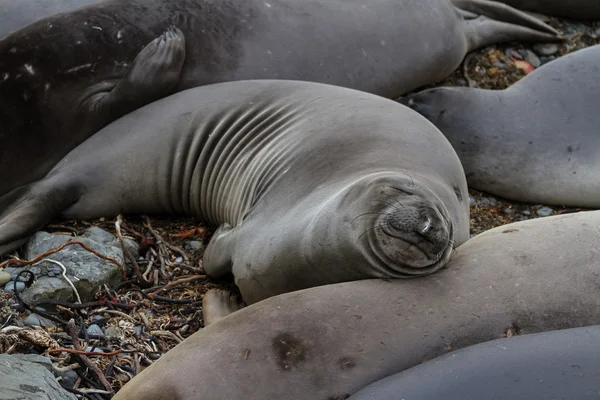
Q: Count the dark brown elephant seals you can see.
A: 1